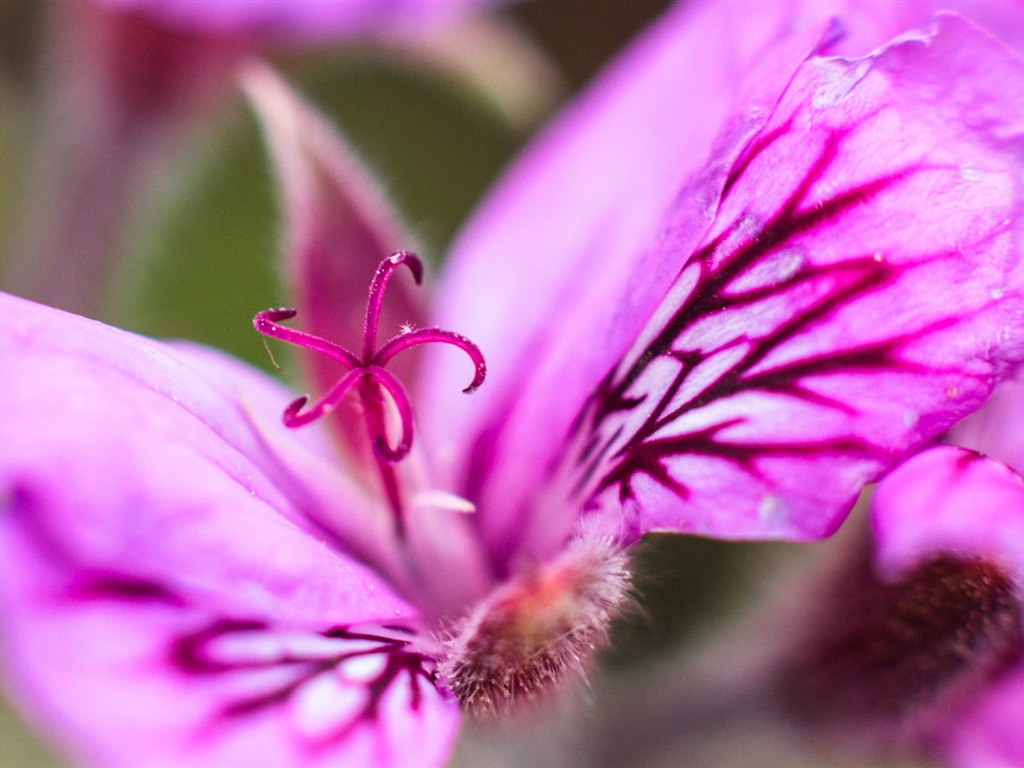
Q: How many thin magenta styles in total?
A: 5